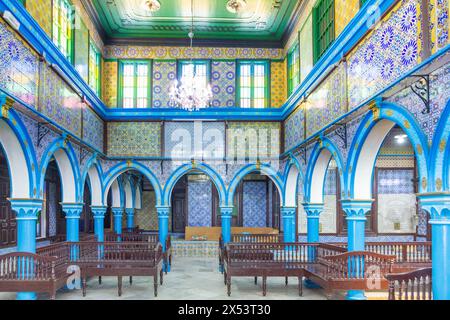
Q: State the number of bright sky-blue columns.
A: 11